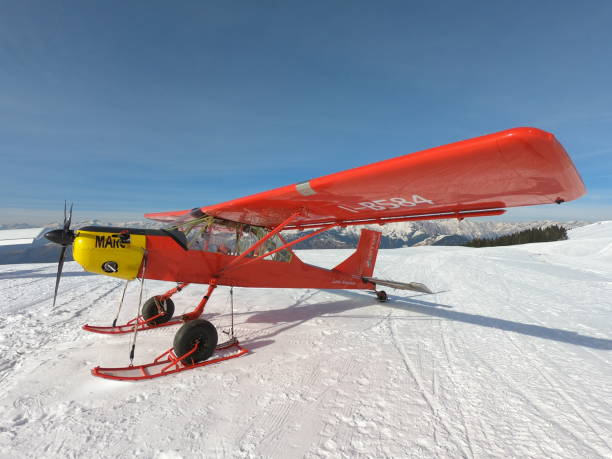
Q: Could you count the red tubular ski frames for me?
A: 2